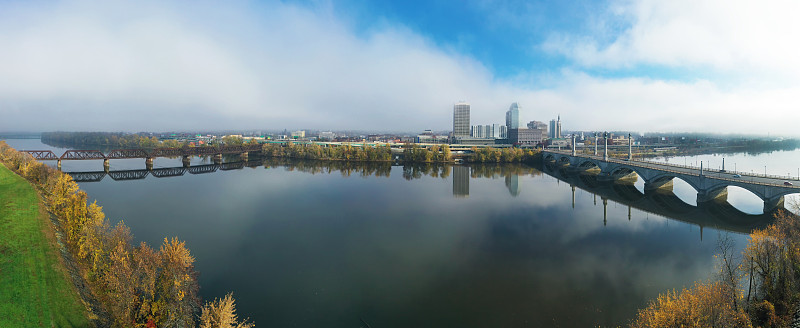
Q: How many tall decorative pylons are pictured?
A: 4